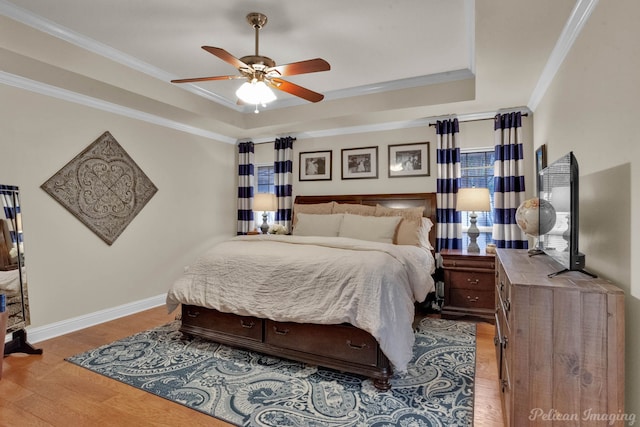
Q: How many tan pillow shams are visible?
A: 3